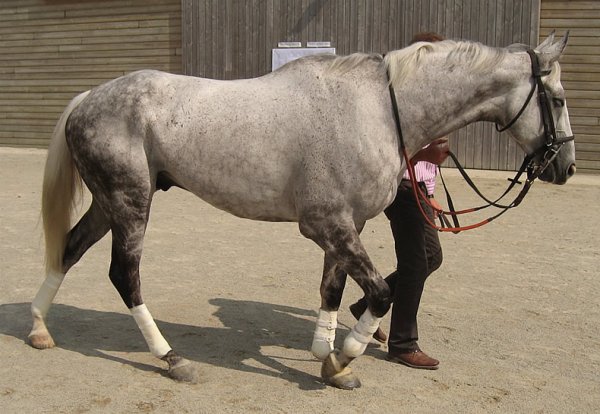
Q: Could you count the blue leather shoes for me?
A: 0